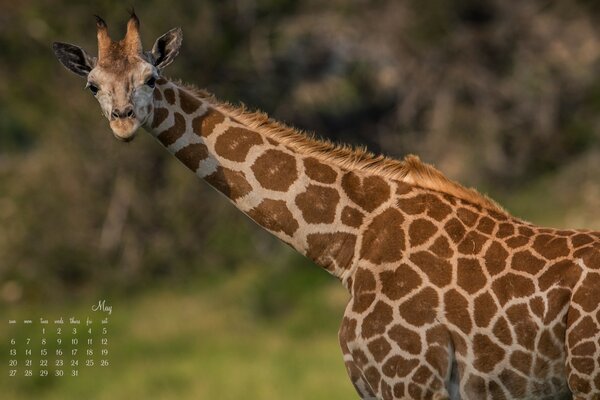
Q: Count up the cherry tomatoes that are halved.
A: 0